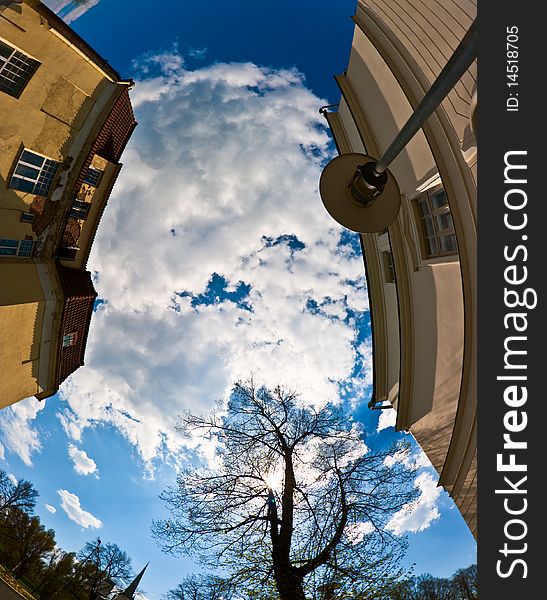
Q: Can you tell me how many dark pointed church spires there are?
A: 1